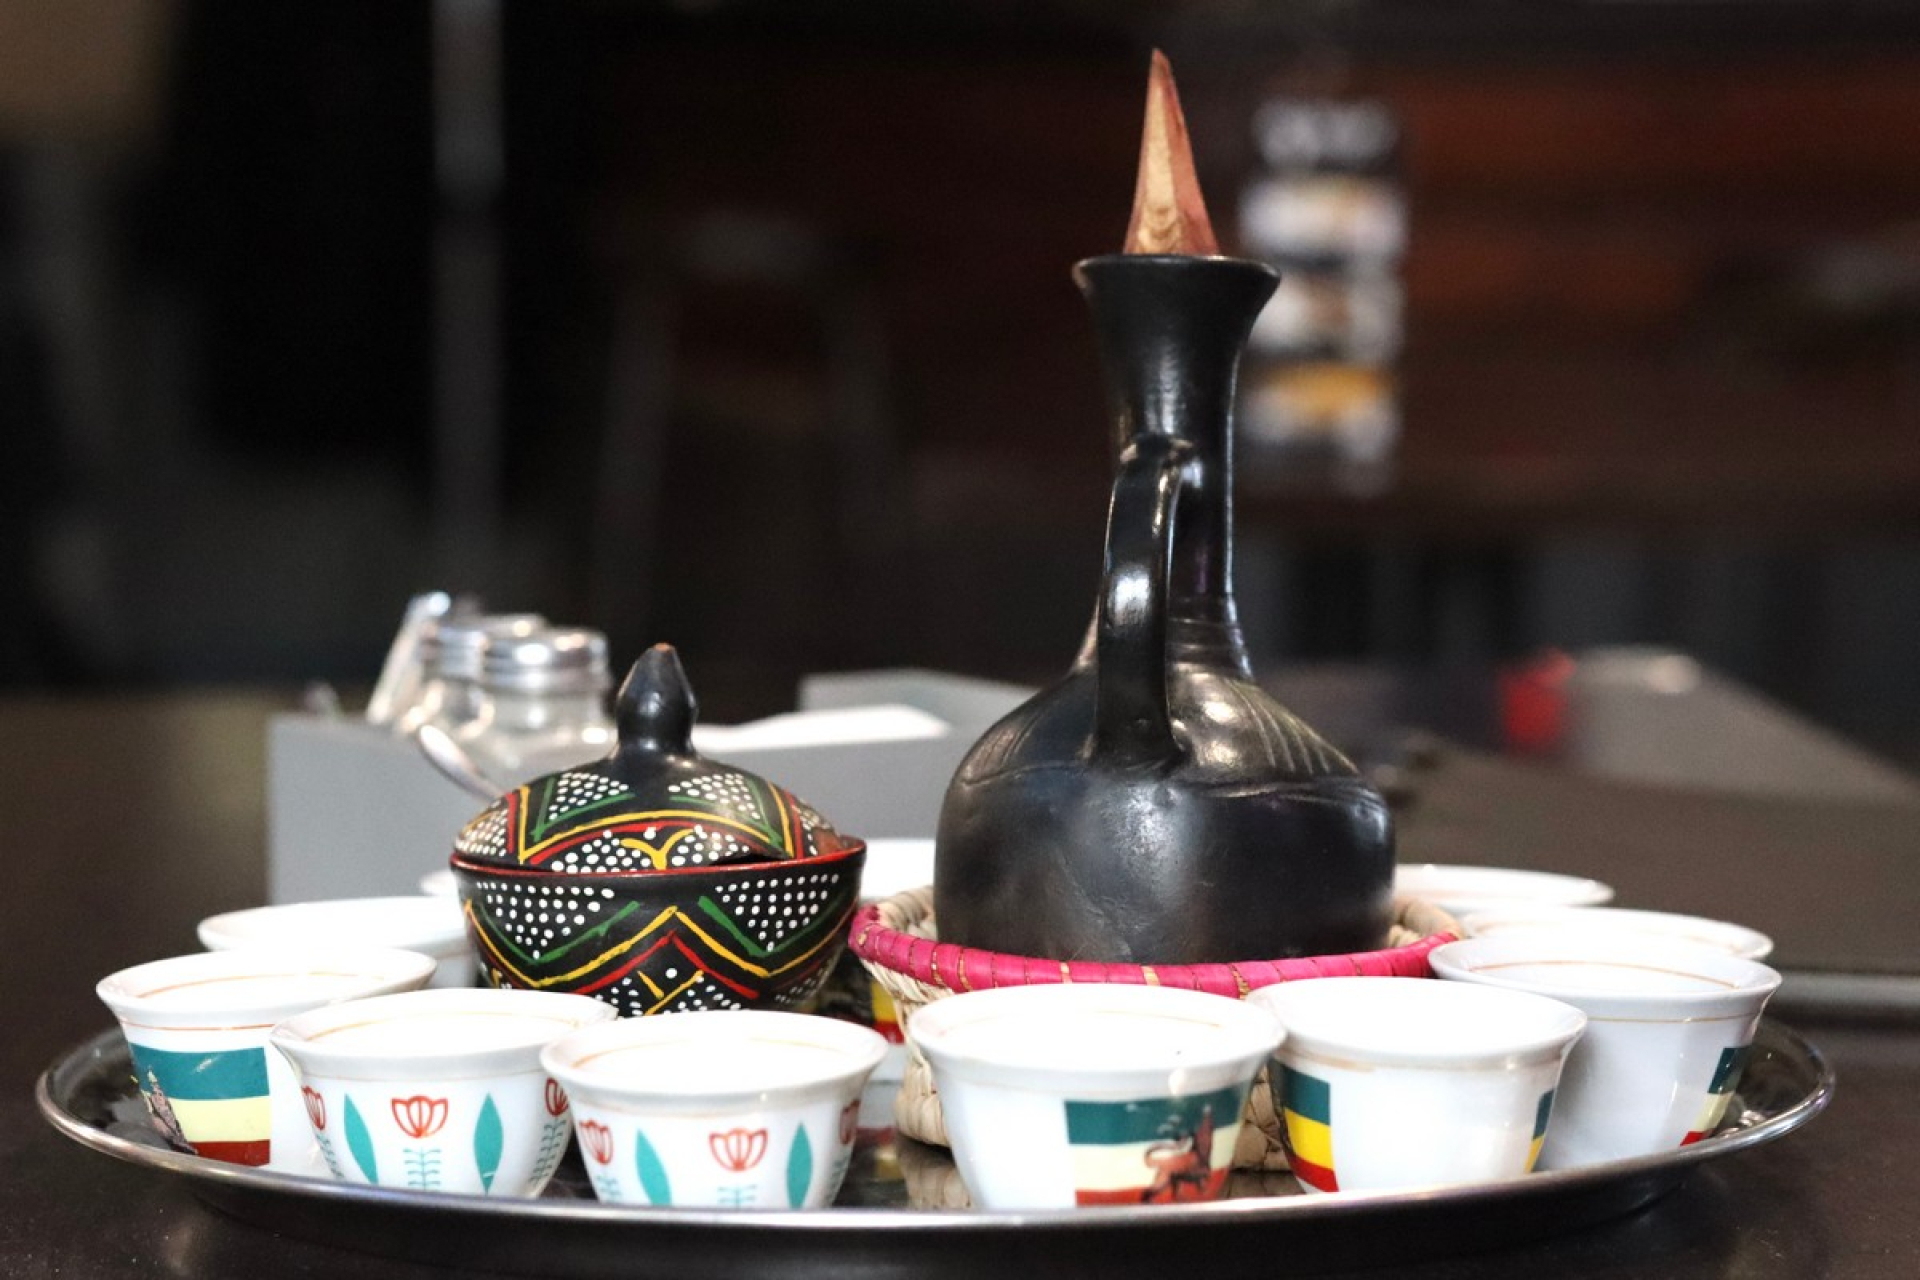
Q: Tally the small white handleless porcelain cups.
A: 11